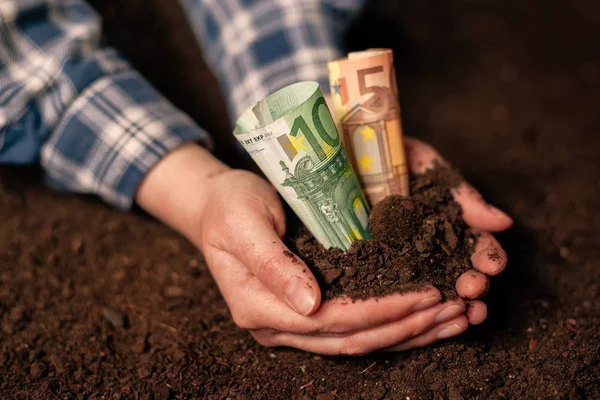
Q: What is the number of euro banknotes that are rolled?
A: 2